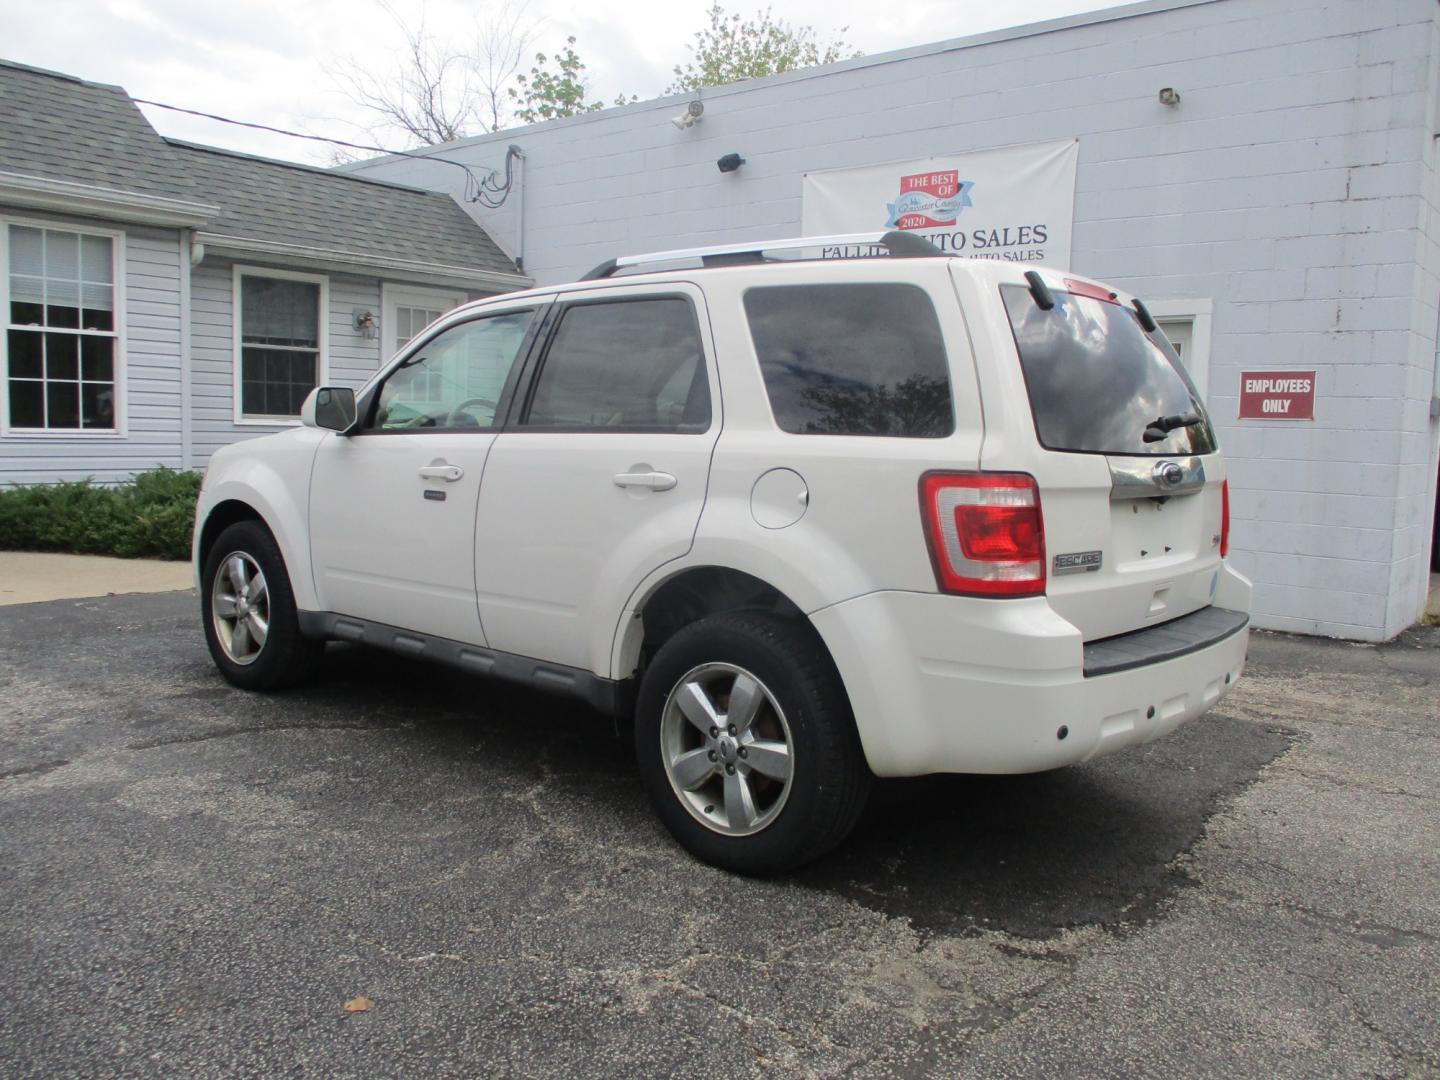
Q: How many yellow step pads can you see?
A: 0